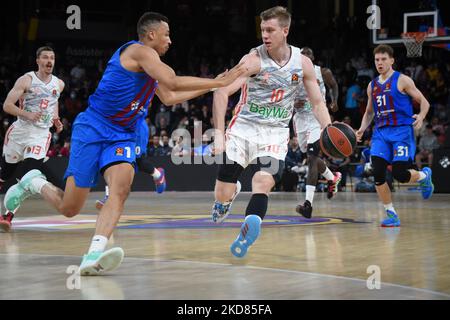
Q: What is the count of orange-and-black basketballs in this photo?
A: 1